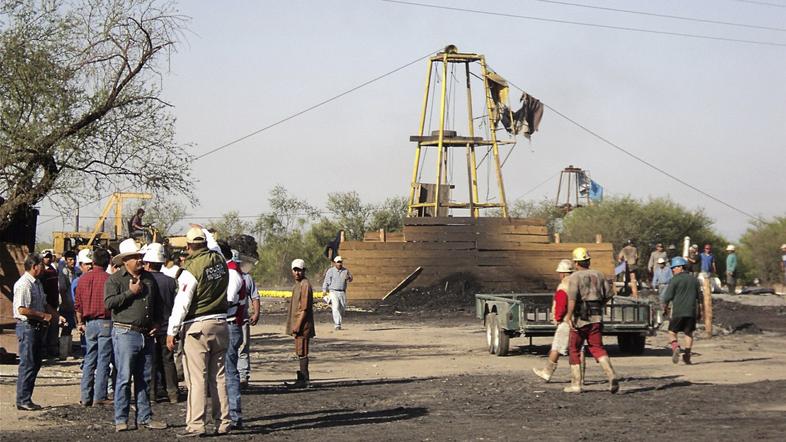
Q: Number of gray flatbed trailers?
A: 1